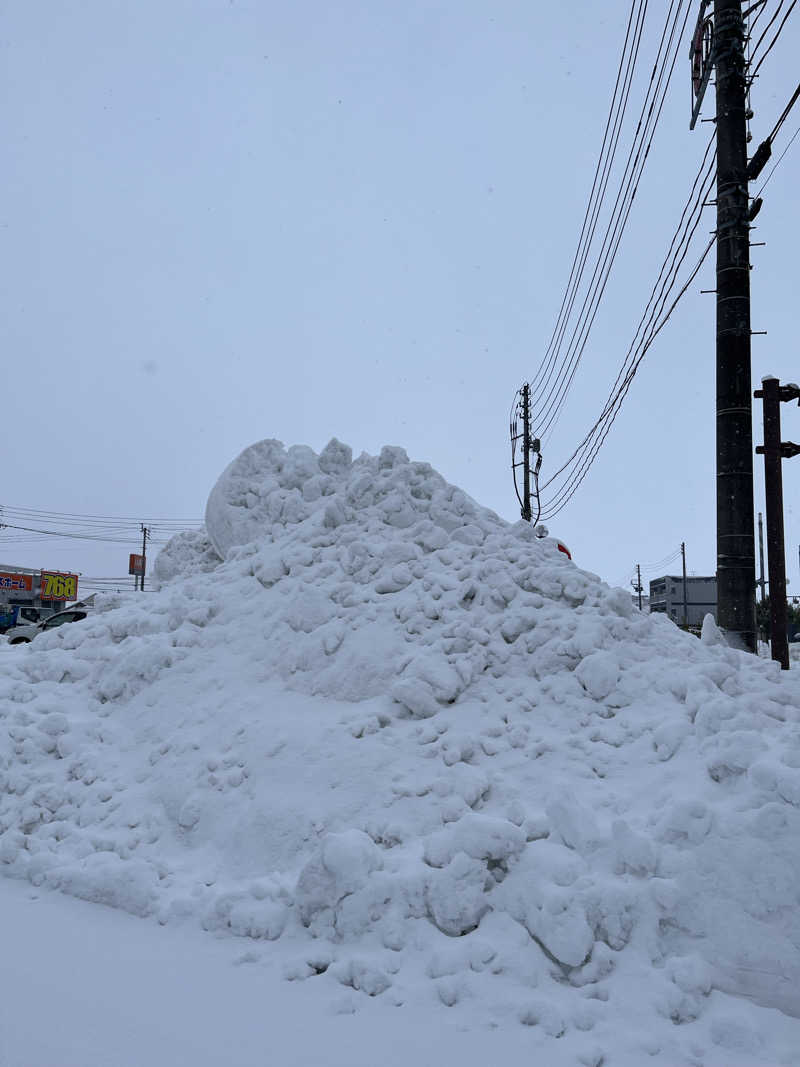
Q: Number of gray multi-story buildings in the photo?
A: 1